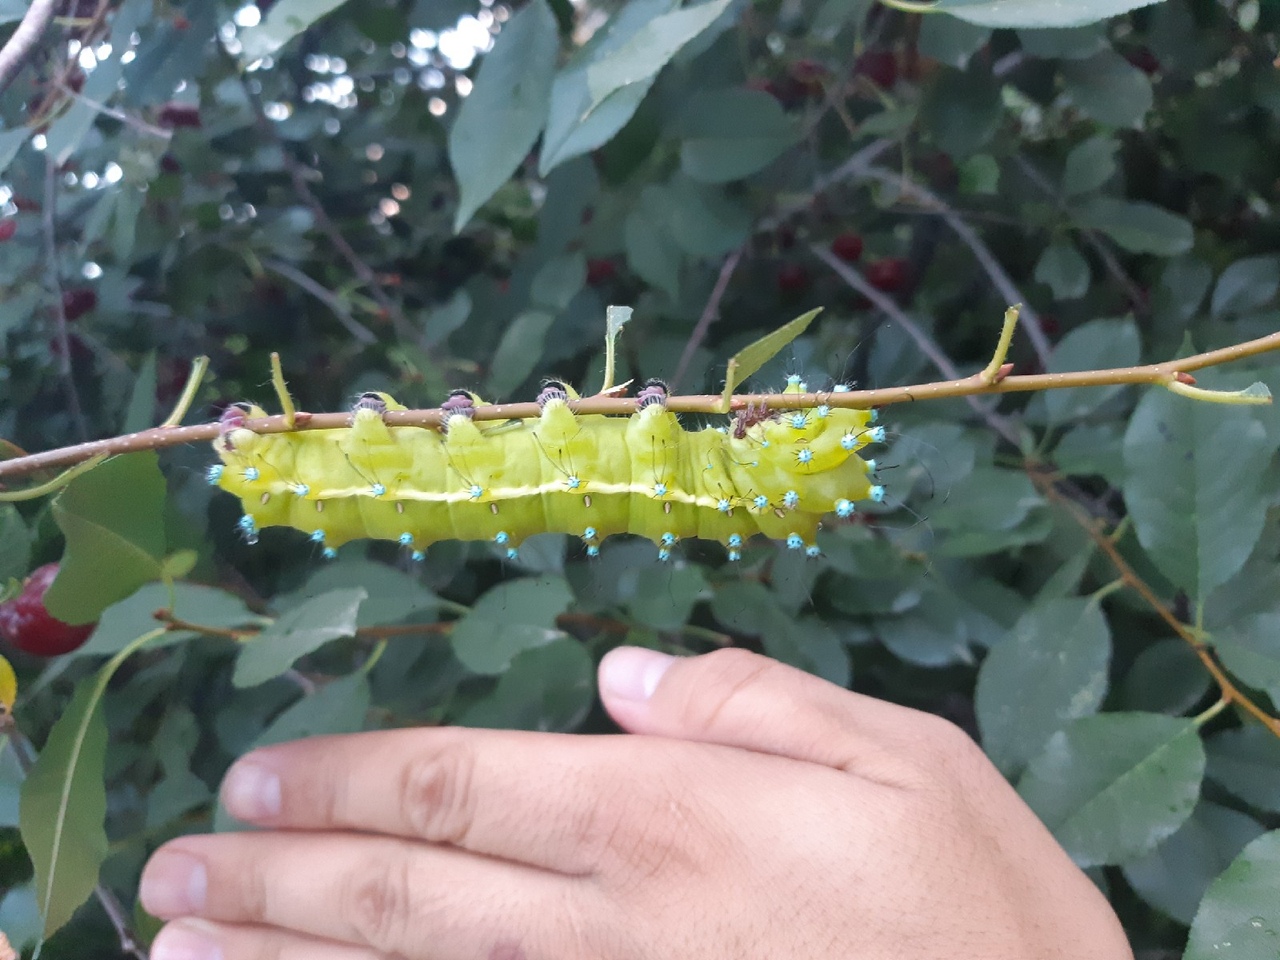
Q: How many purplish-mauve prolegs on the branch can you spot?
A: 5